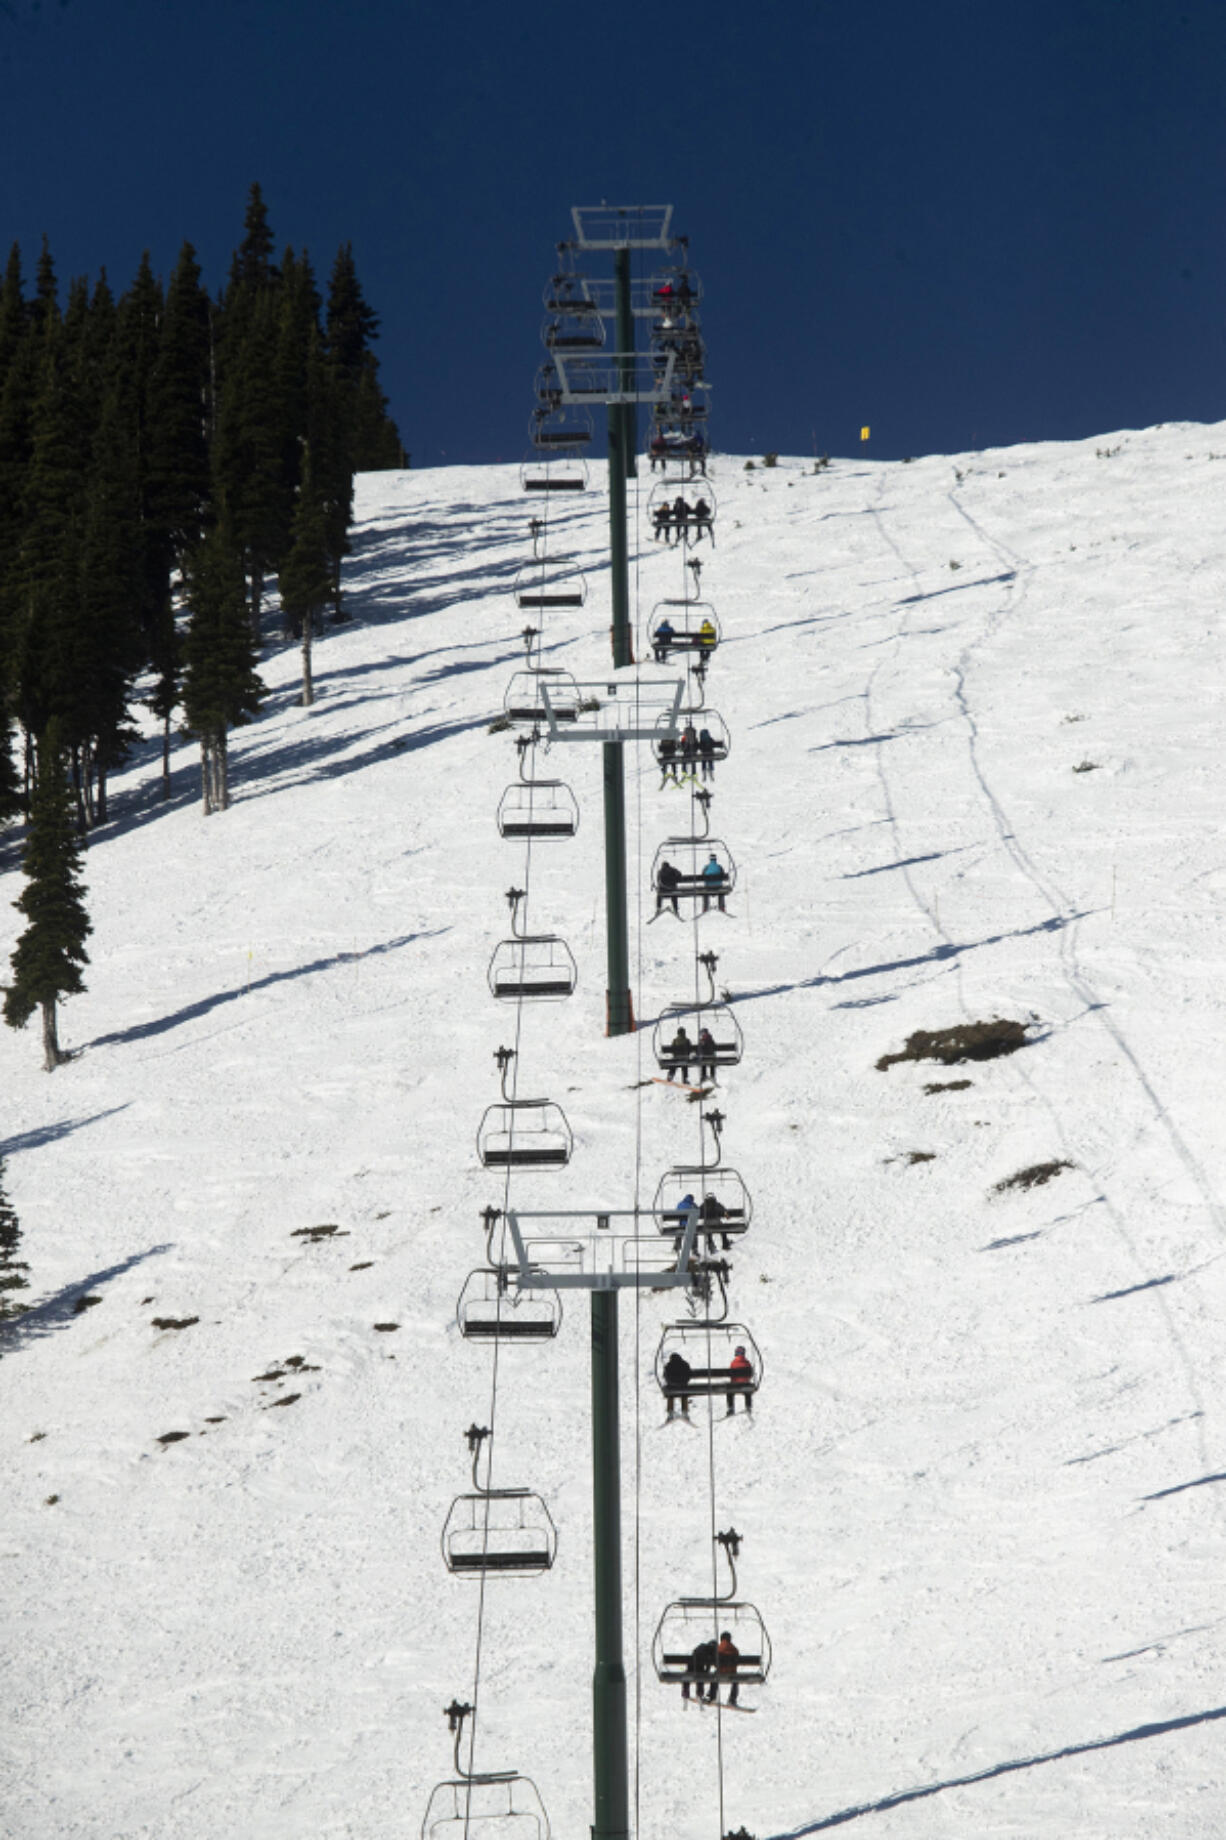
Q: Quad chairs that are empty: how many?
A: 13